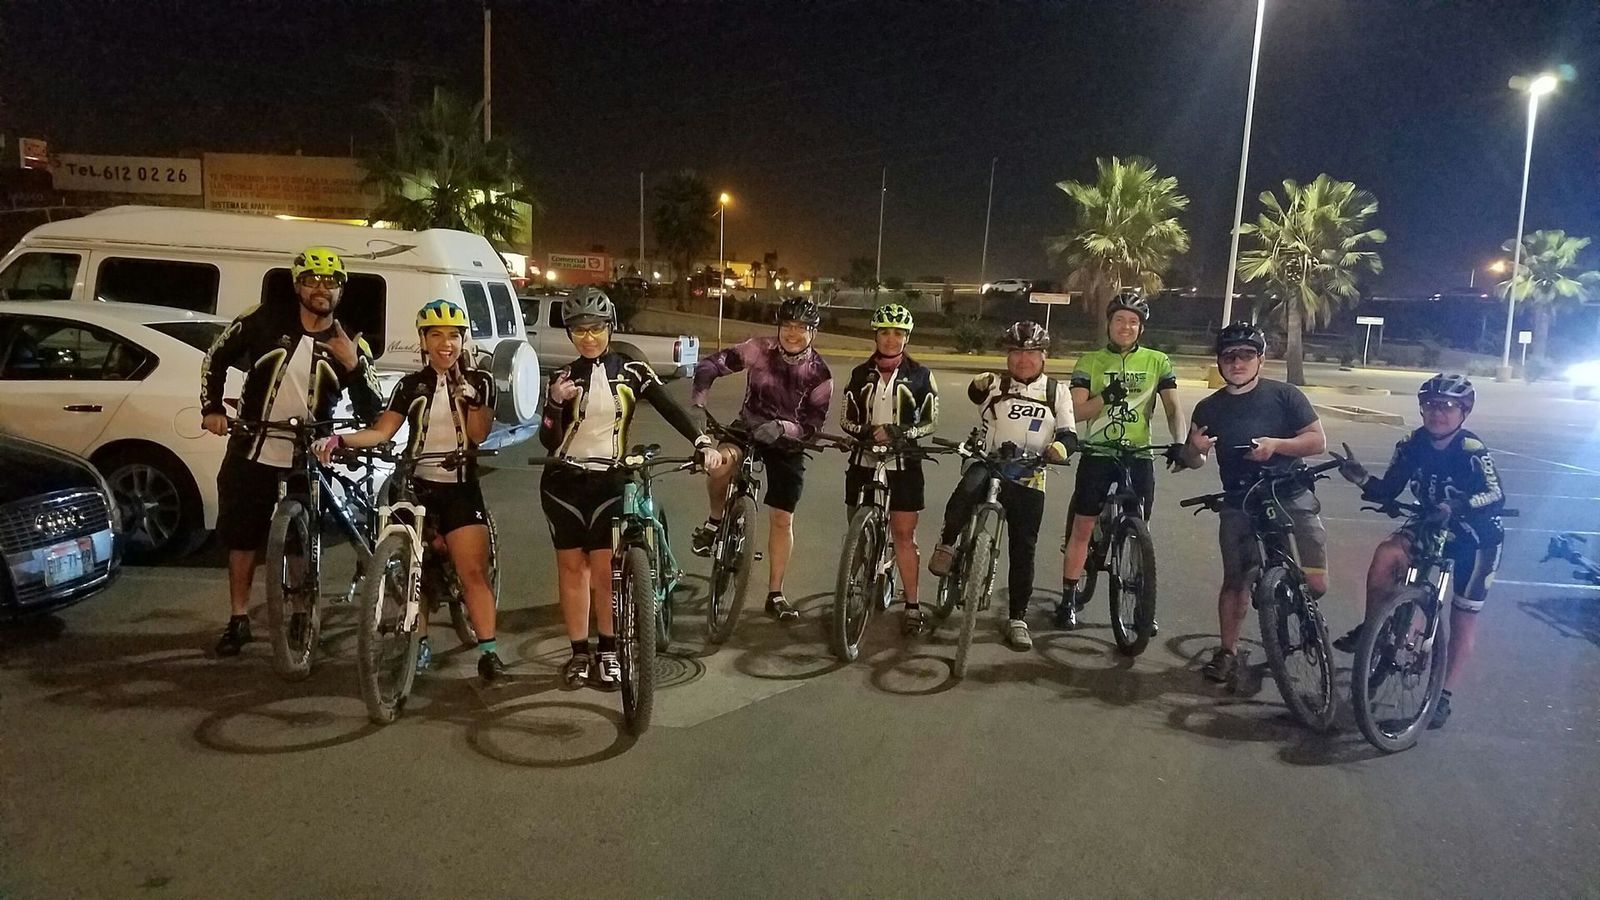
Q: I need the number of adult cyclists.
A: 9